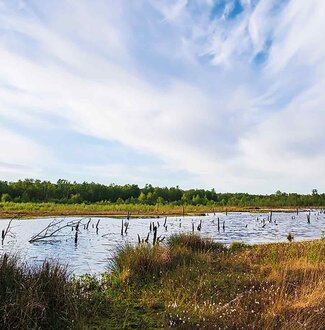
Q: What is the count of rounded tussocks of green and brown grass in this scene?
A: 2